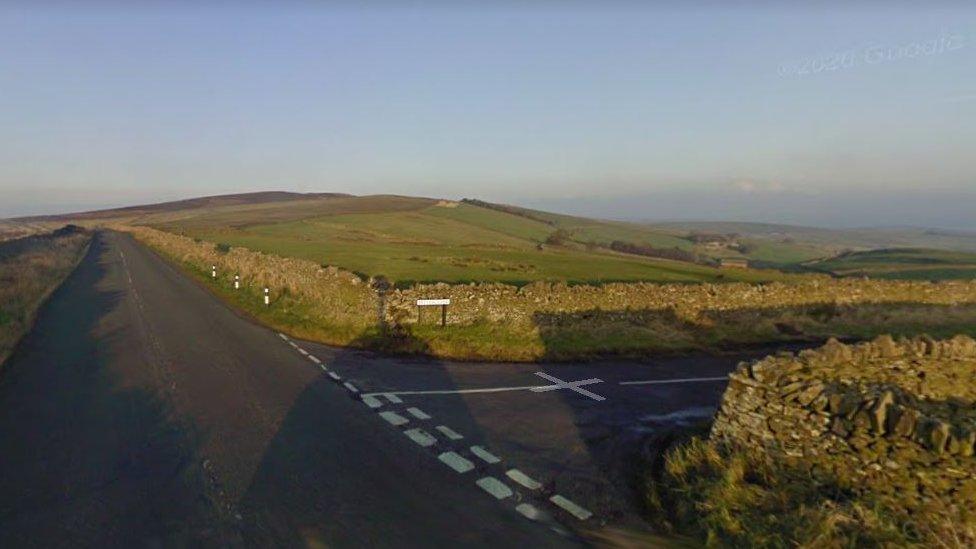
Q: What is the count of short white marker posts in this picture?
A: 3